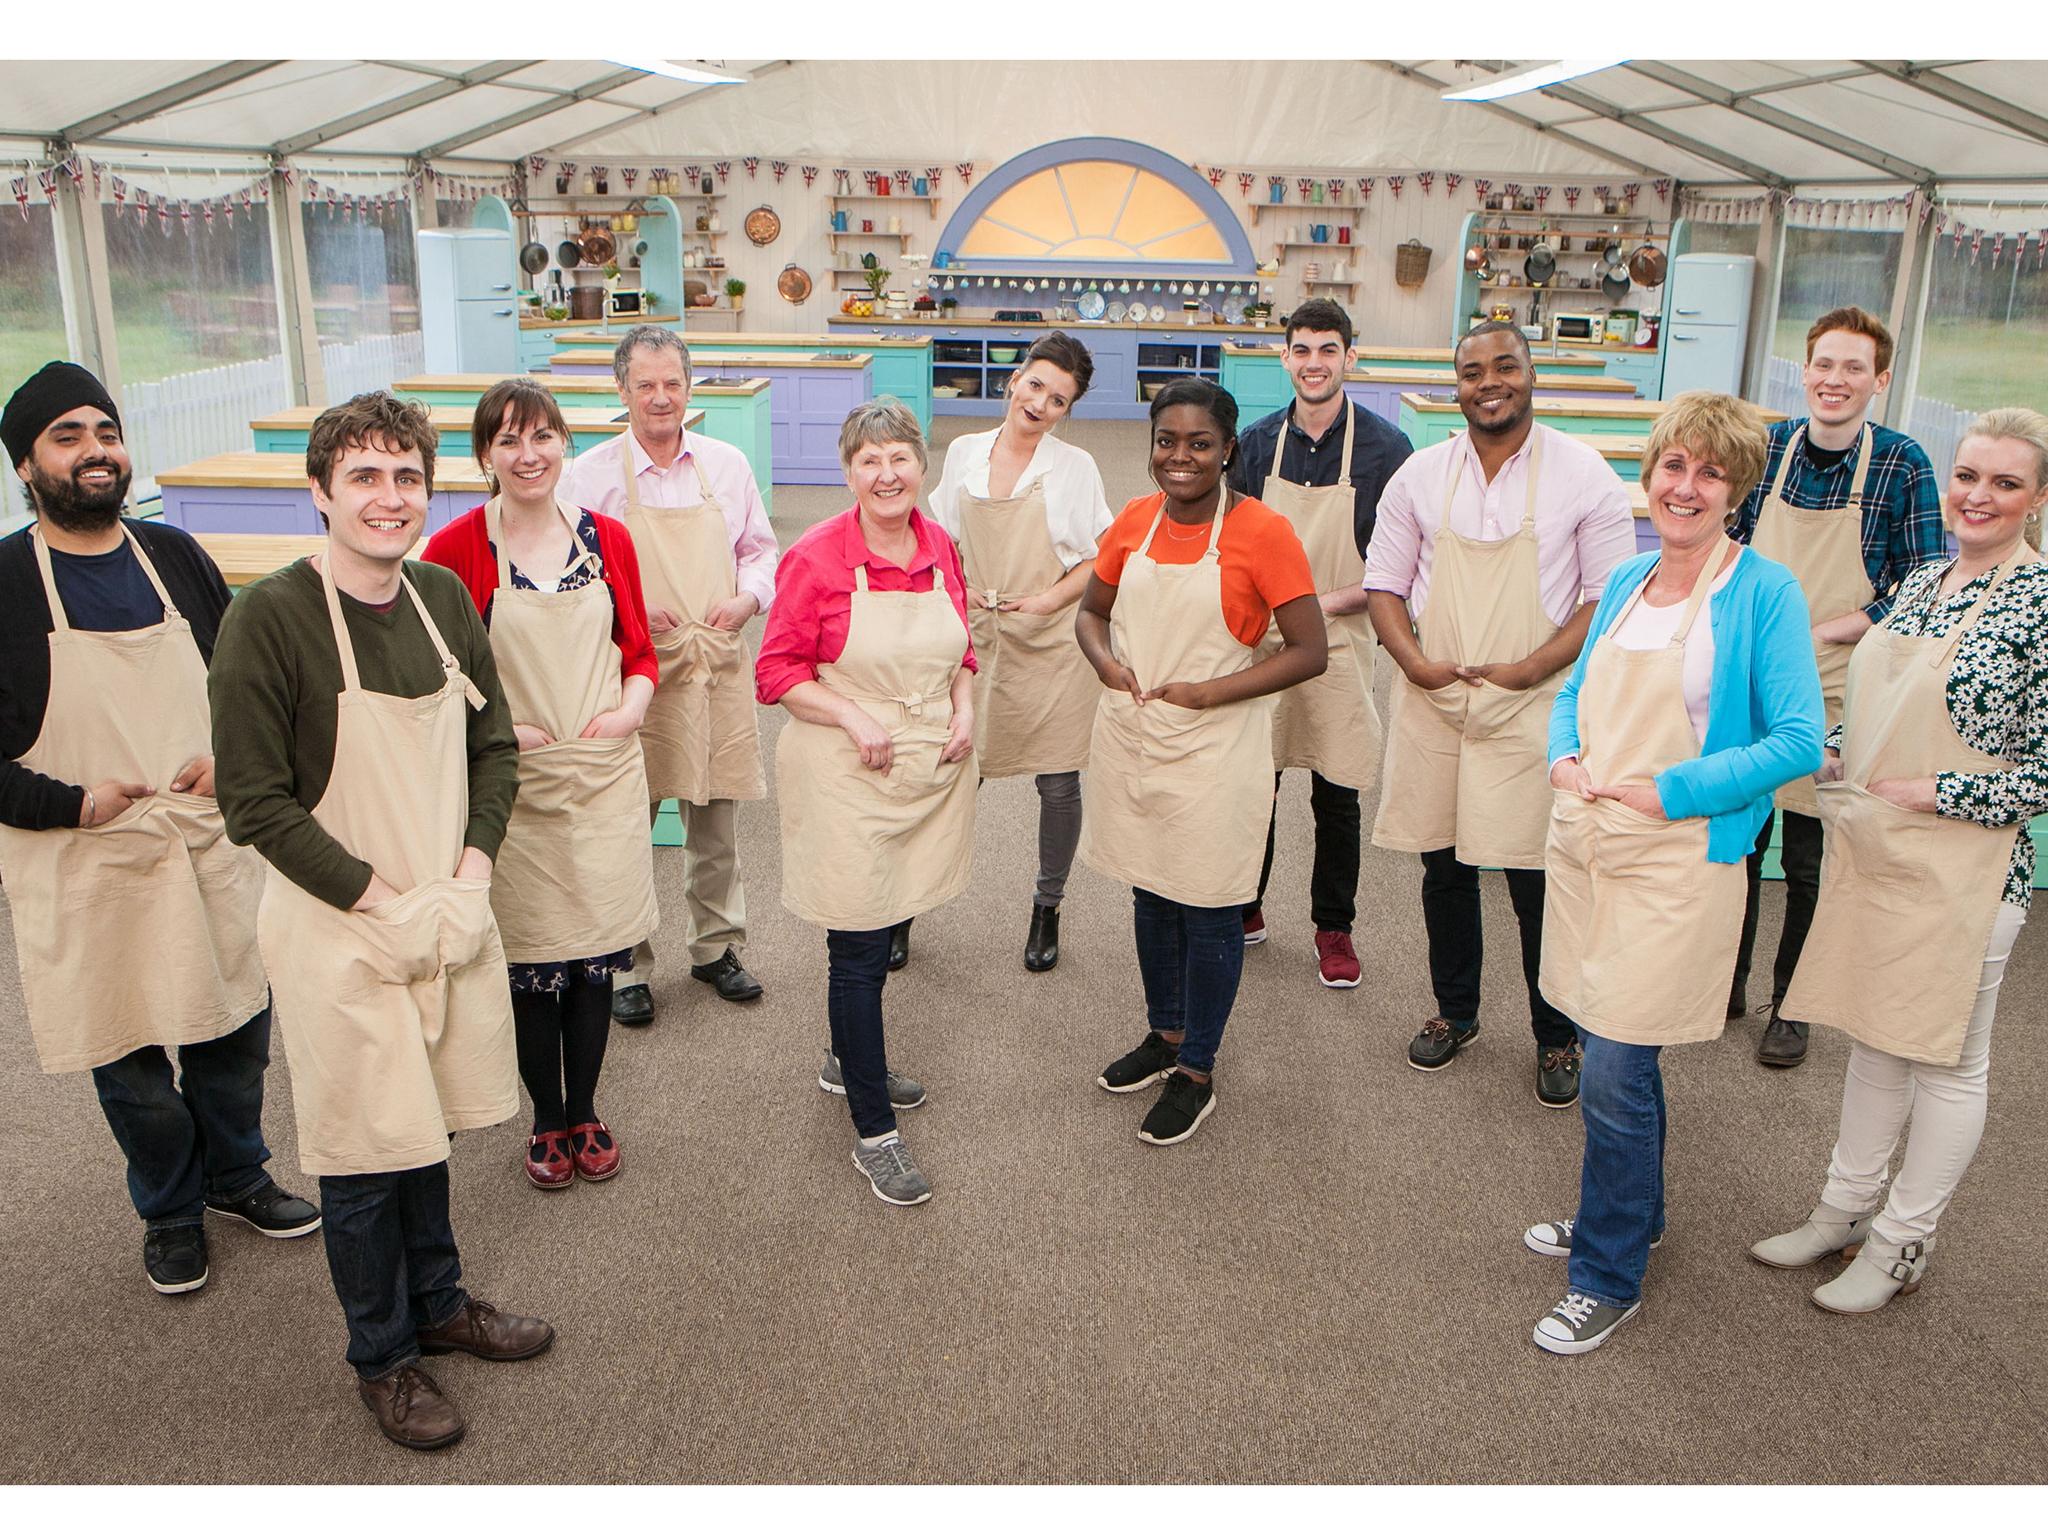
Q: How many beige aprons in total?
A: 12